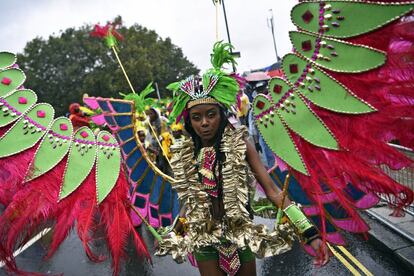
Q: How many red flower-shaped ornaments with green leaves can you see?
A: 1